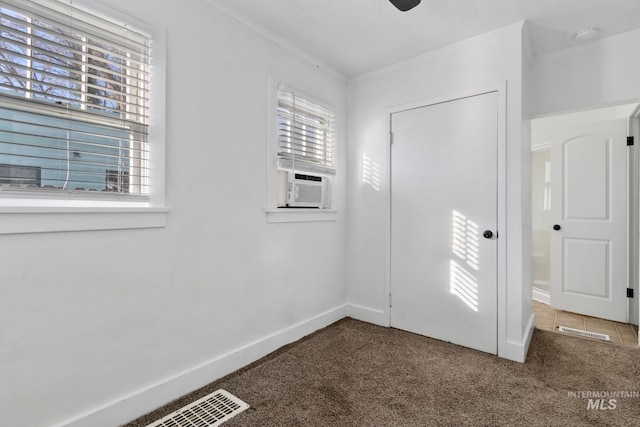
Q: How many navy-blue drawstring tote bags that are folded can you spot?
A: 0